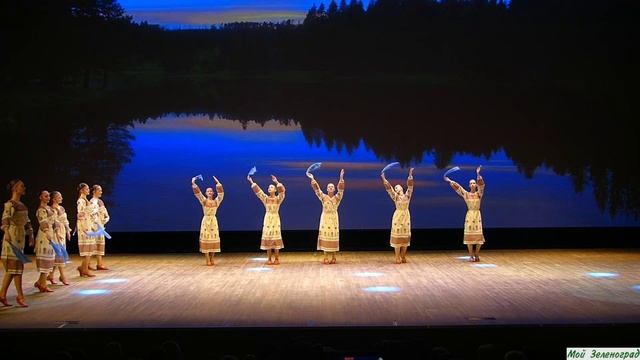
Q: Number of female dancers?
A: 10